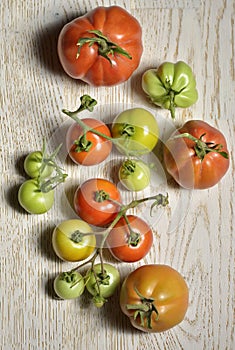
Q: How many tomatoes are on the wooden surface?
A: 14